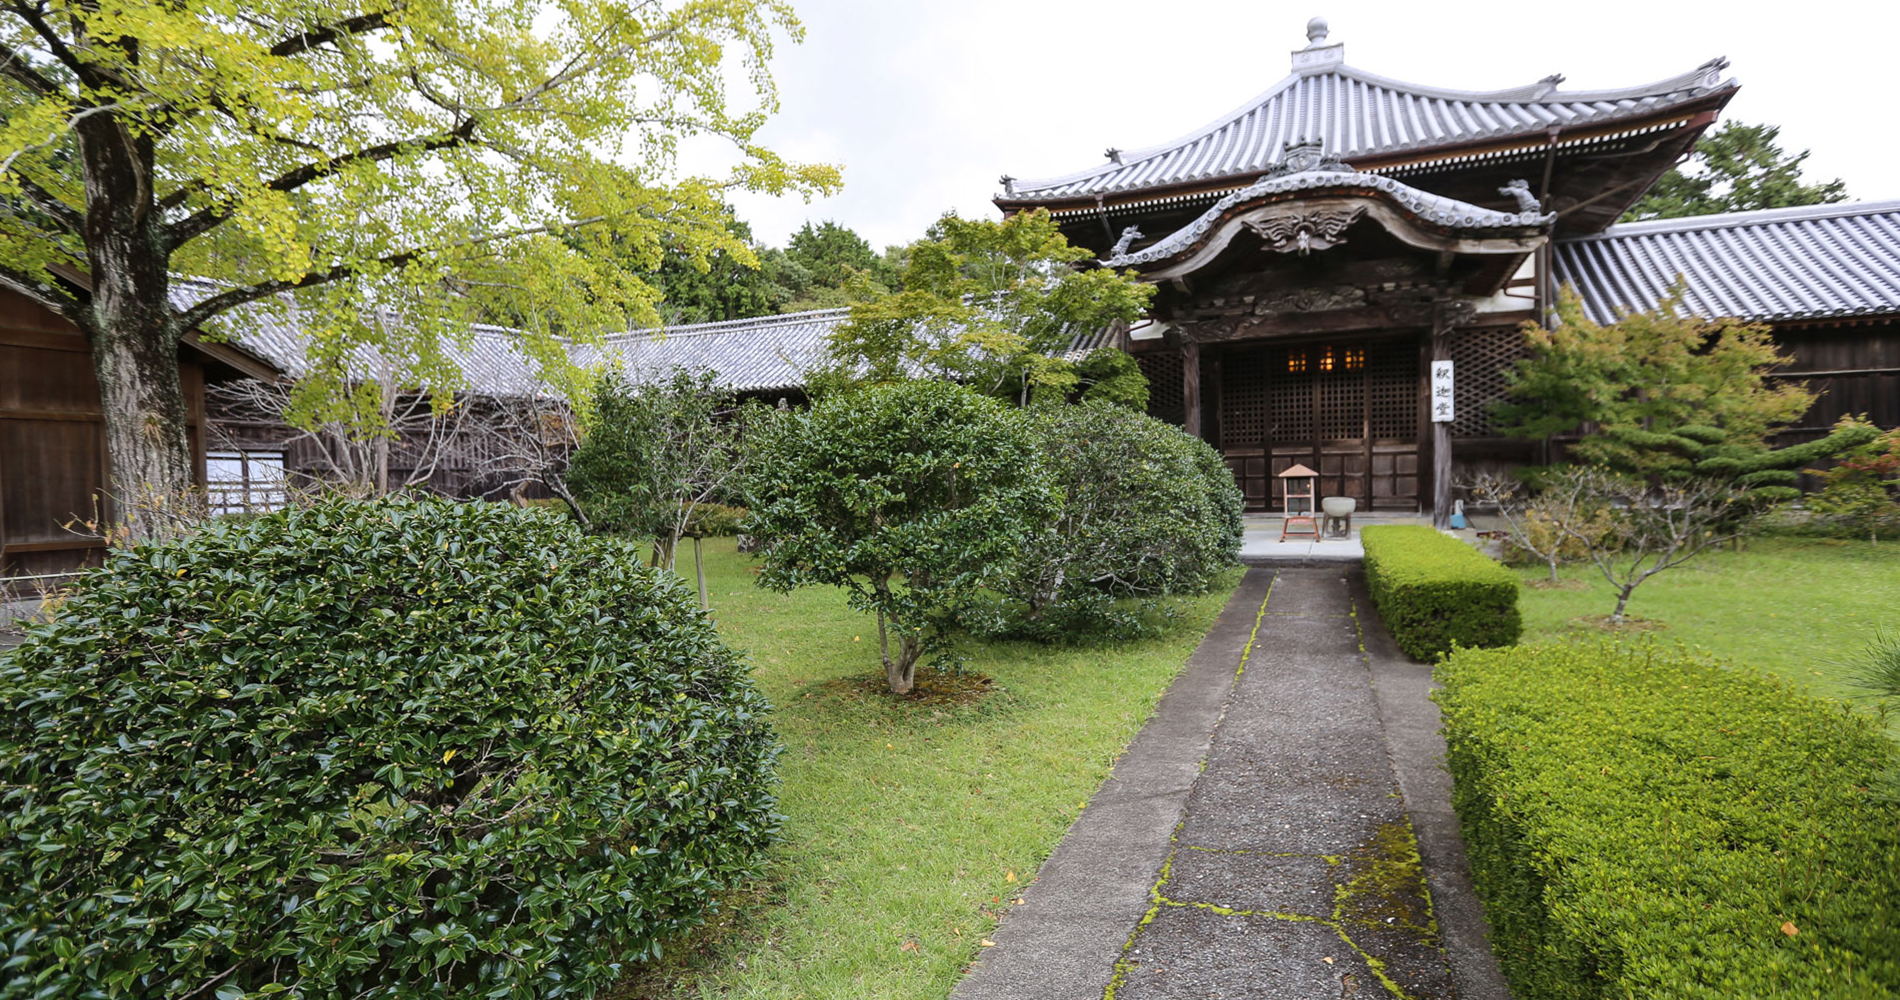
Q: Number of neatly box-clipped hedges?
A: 2